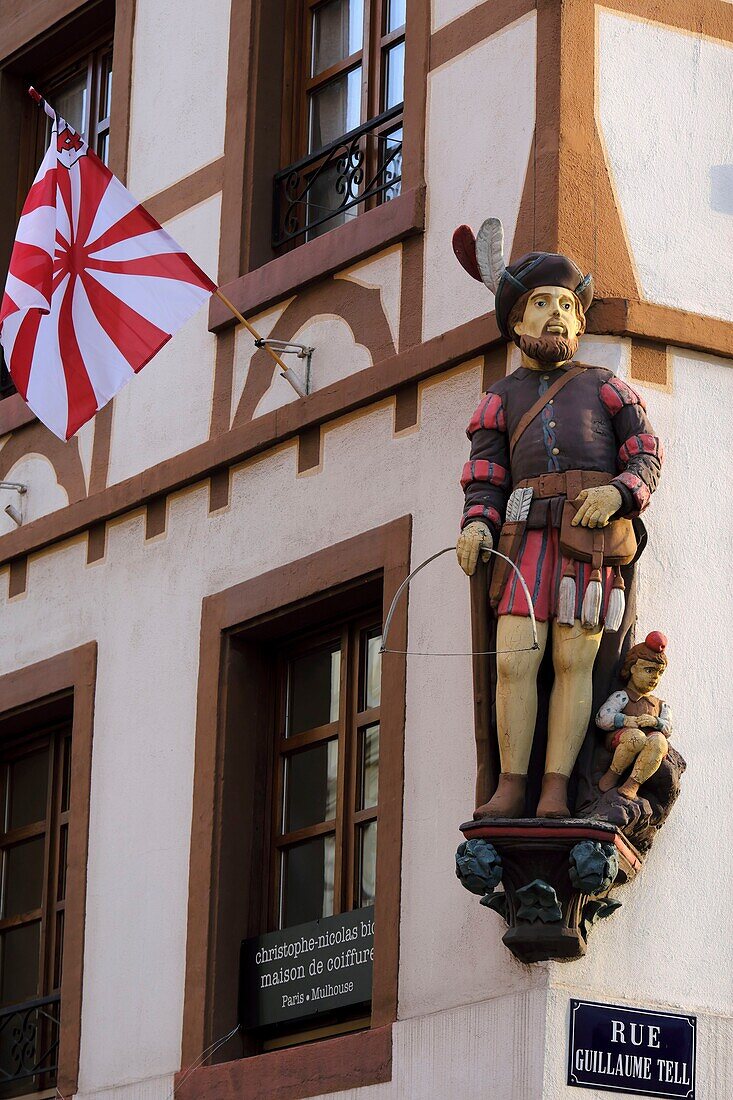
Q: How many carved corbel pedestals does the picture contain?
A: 1